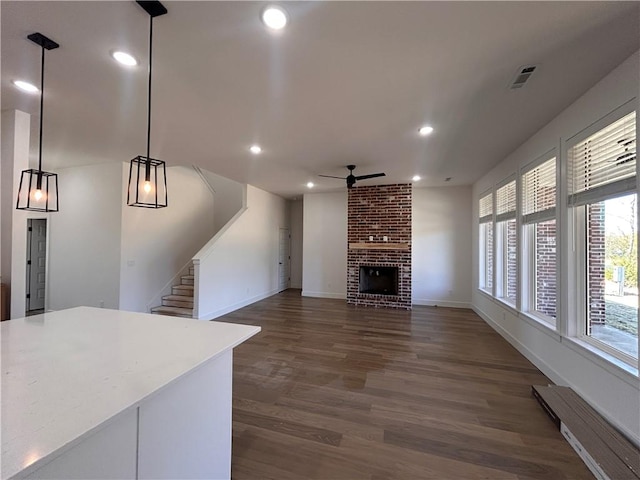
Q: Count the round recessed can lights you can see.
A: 7